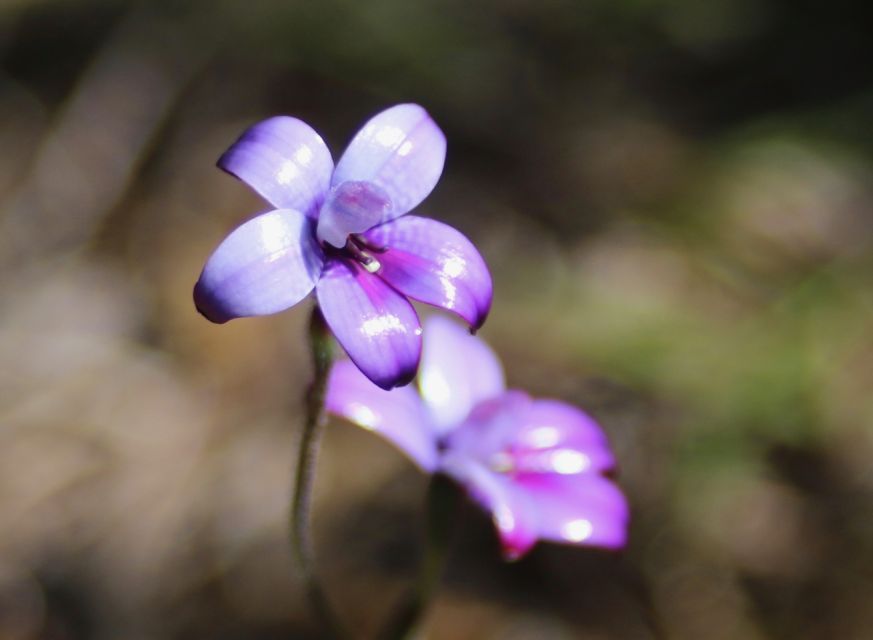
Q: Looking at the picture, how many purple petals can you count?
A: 10